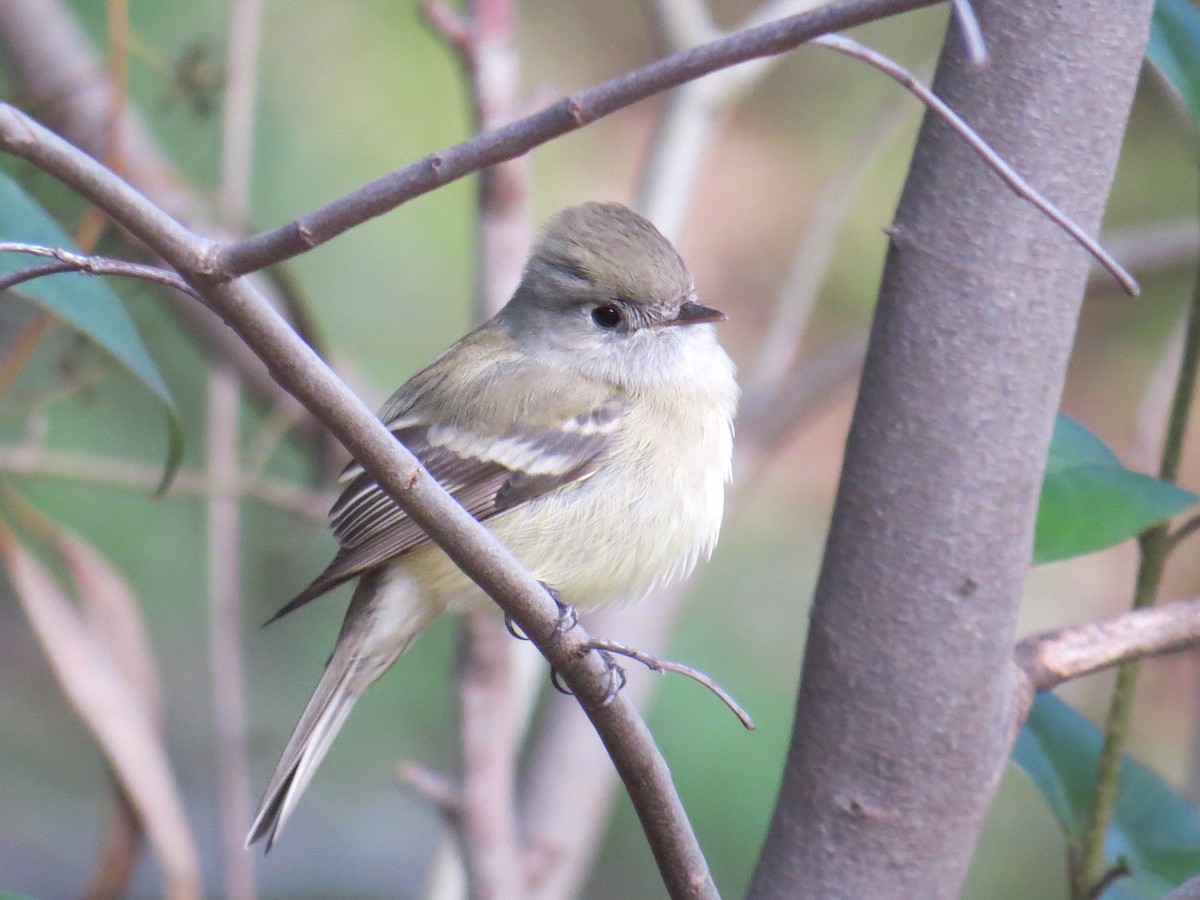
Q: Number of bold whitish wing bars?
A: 2